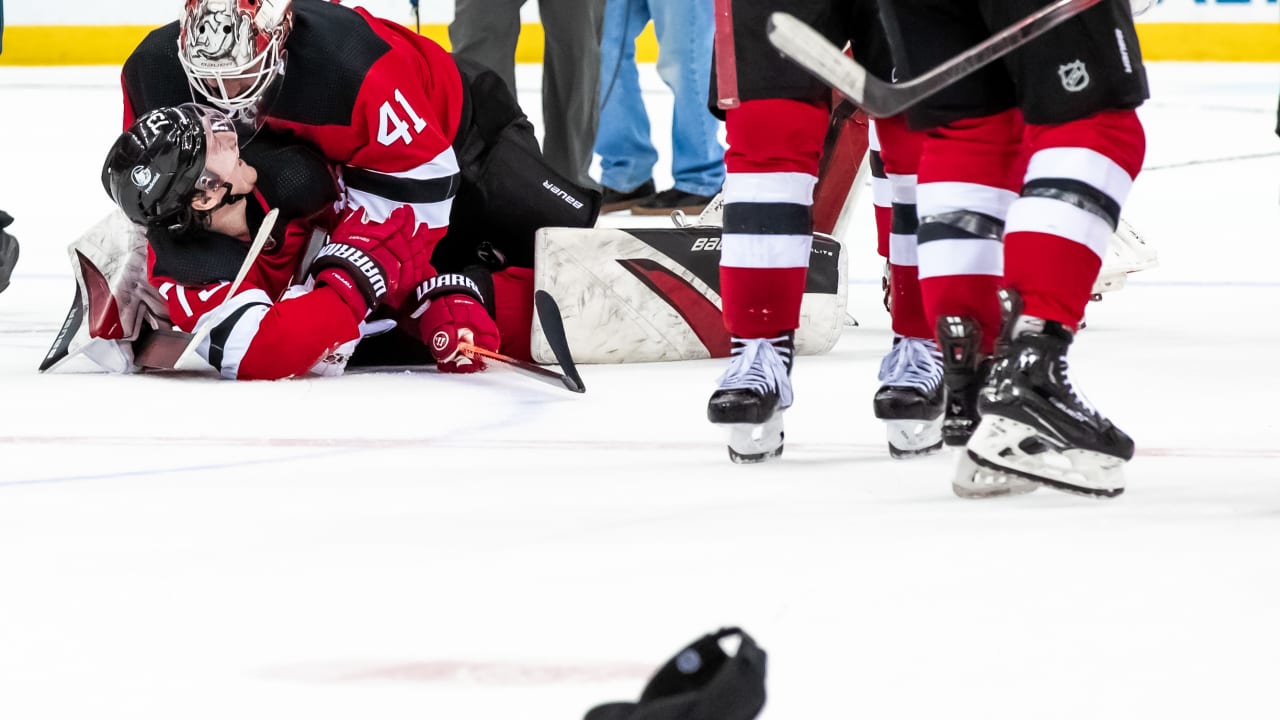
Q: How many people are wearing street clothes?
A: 2